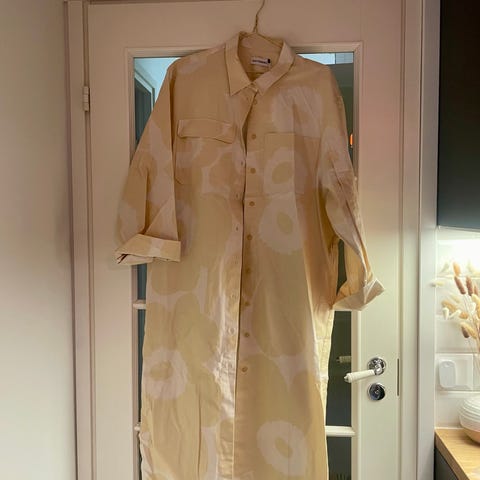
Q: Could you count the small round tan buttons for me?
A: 9